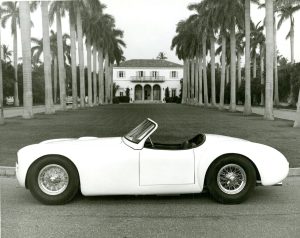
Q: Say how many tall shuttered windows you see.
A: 4